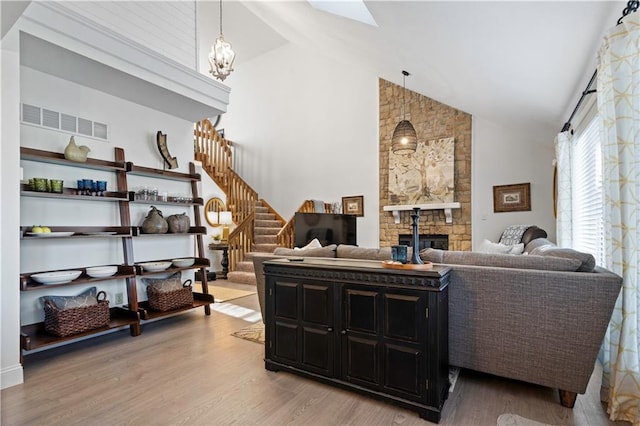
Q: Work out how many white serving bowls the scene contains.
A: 4